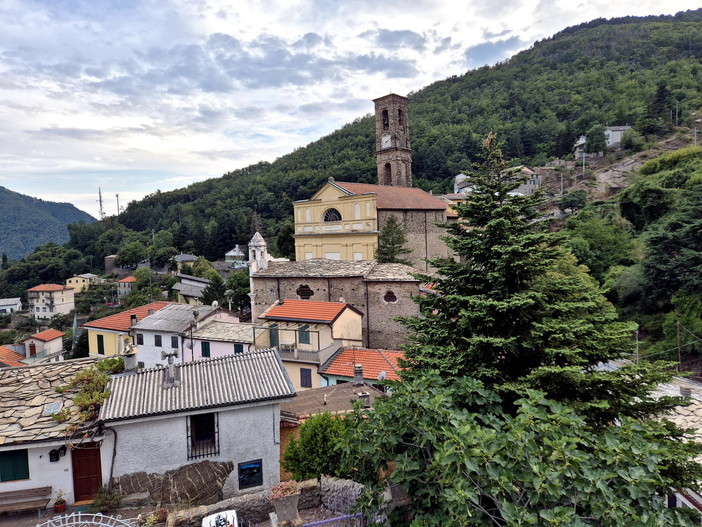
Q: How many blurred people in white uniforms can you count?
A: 0